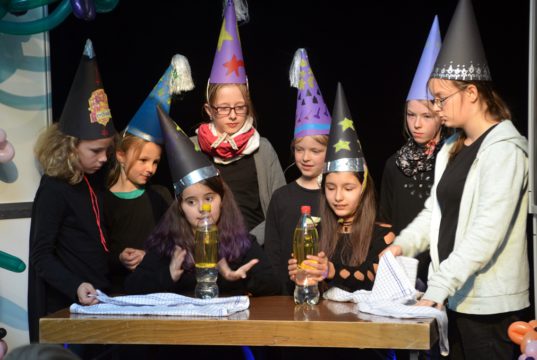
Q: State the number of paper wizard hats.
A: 8